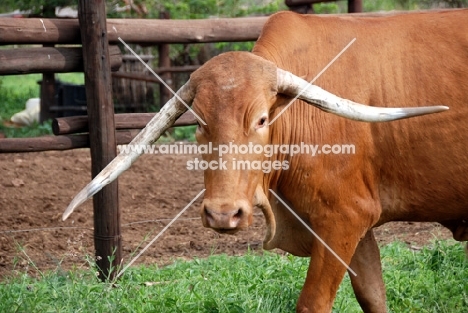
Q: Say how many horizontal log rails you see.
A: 4